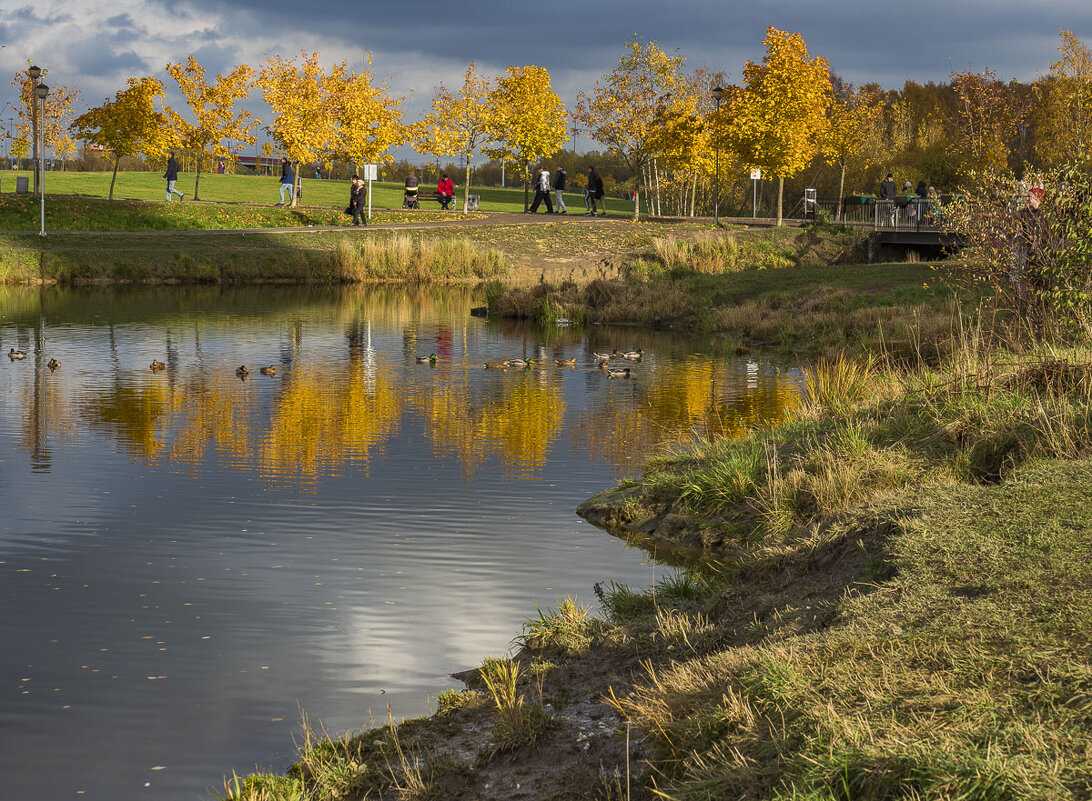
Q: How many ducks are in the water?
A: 13